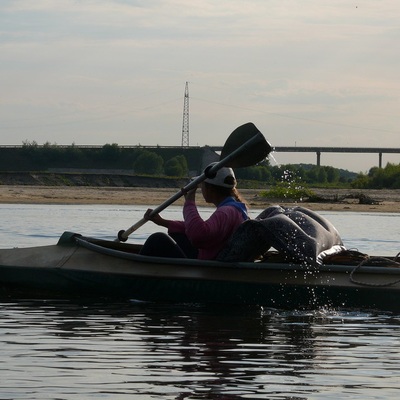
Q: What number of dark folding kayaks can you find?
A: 1